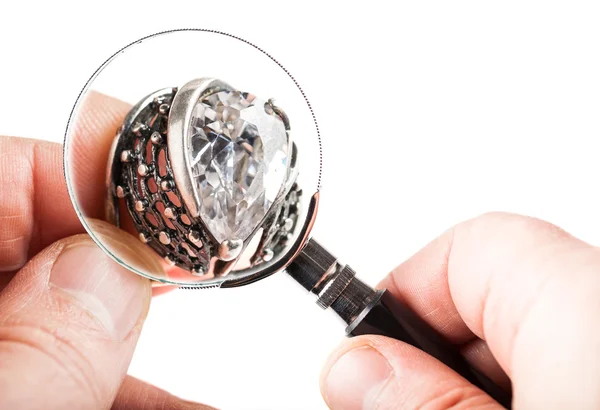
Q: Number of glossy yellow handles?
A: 0